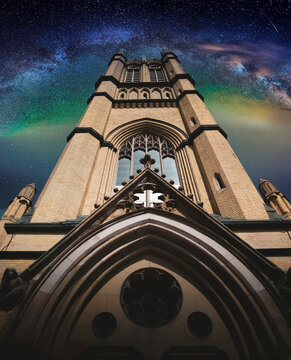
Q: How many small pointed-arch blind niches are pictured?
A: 5